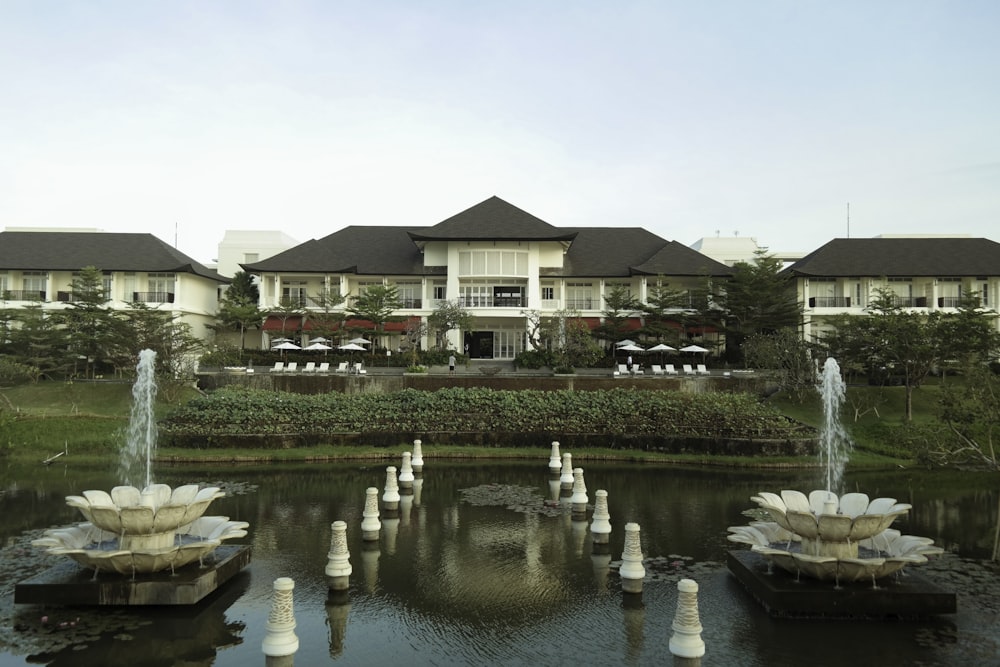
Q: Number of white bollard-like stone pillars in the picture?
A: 12